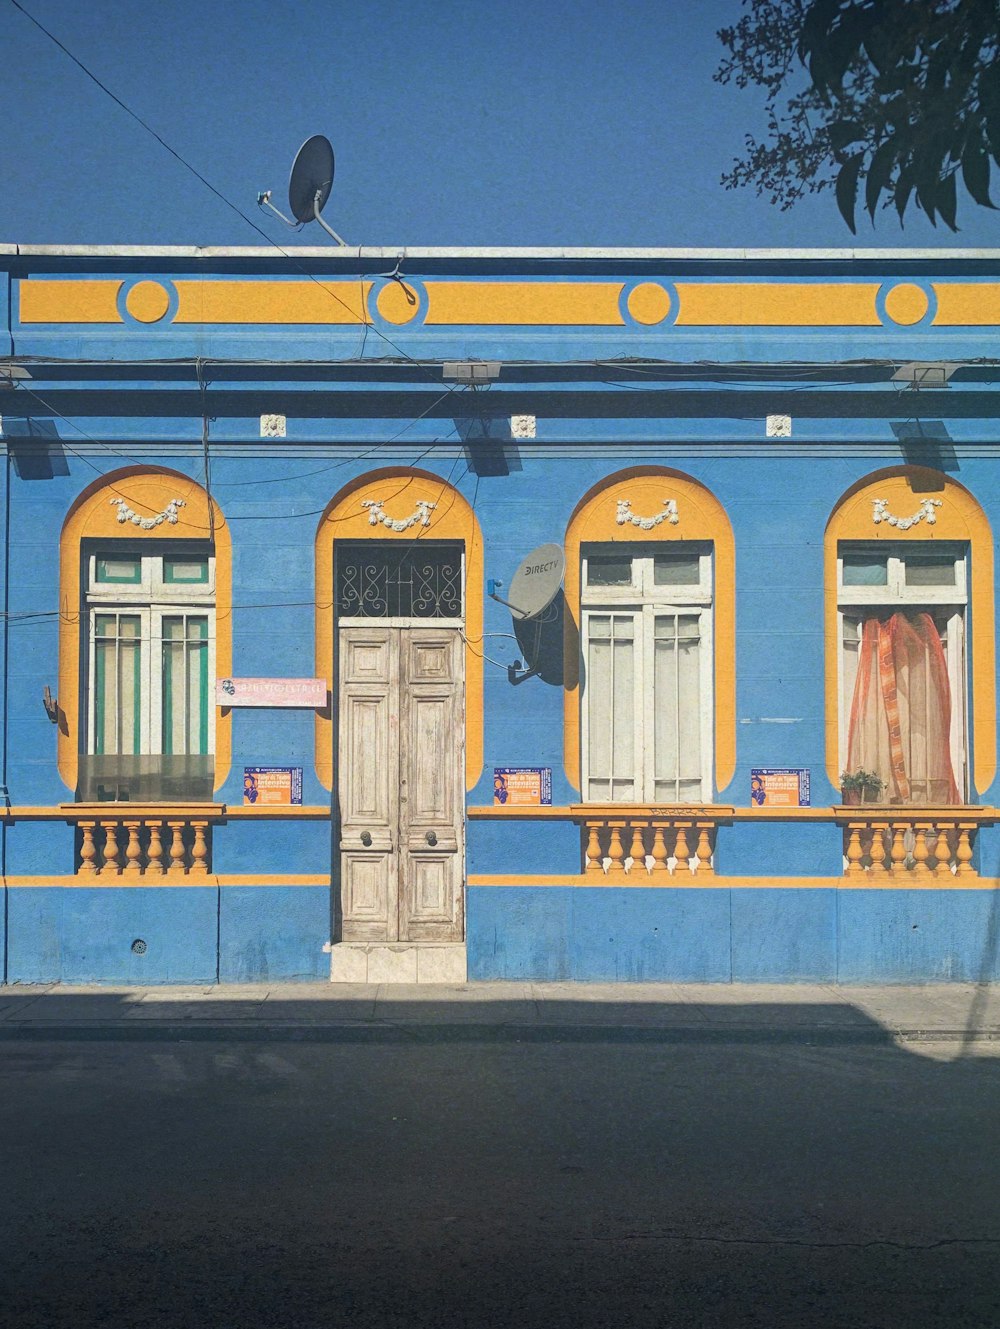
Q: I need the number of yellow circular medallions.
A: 4